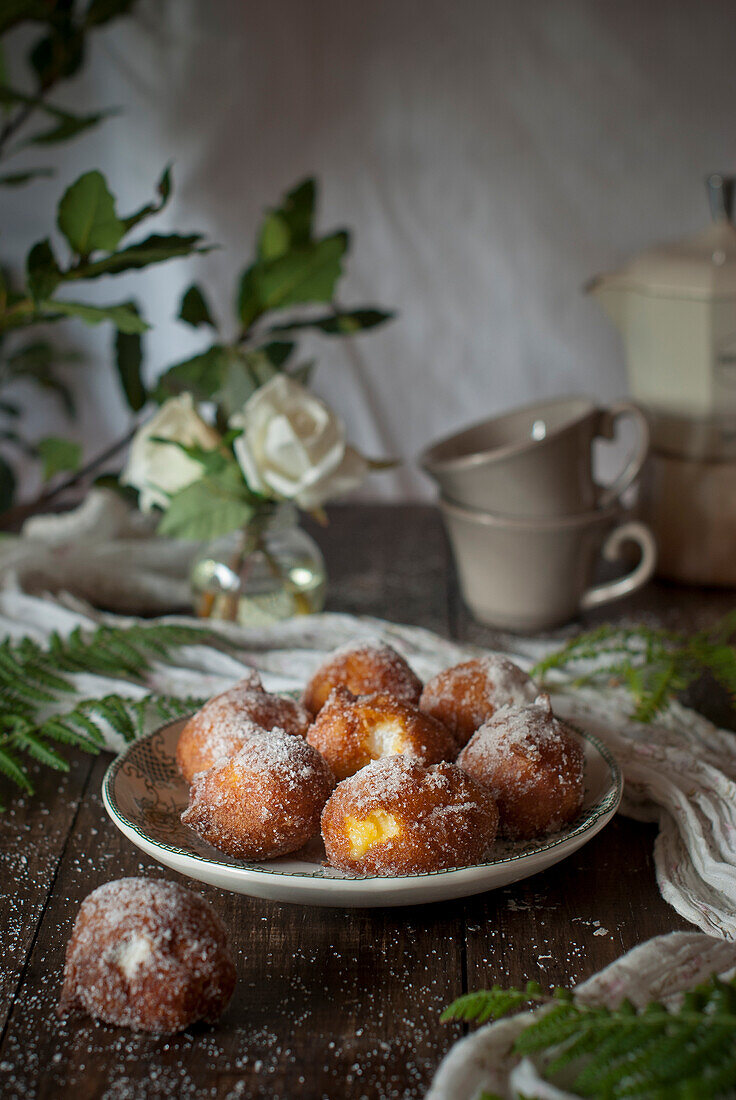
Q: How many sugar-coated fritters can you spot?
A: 8